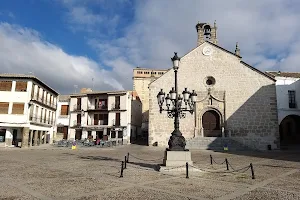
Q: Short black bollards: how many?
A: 7